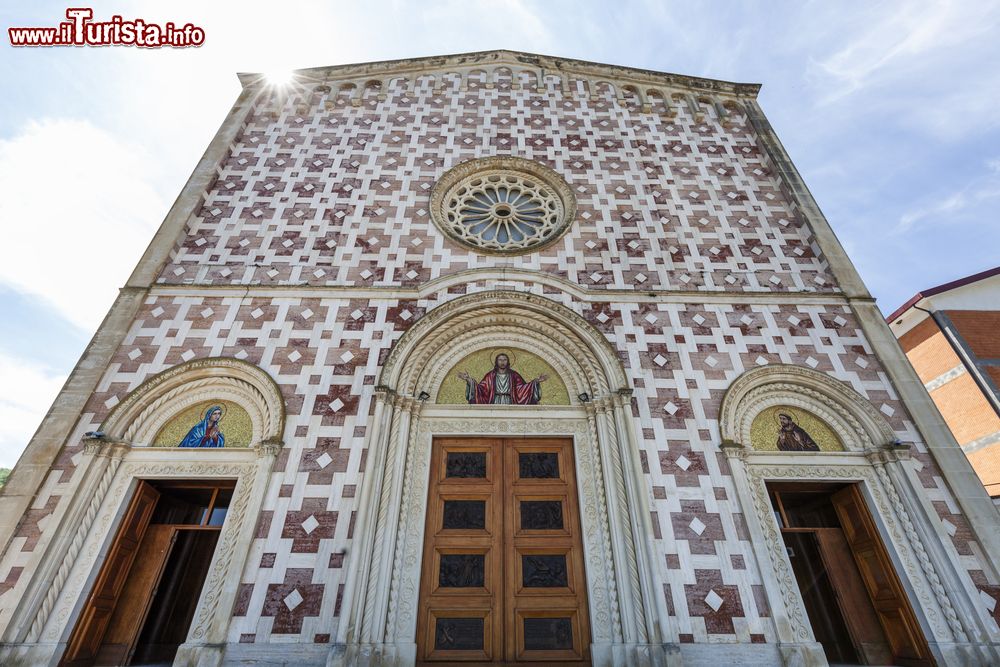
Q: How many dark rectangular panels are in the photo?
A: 8